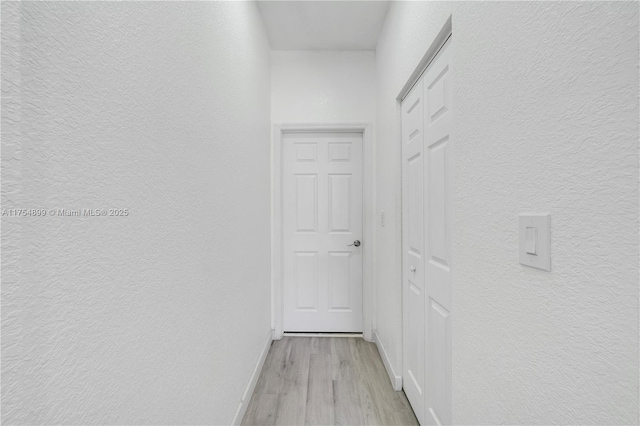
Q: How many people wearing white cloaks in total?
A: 0